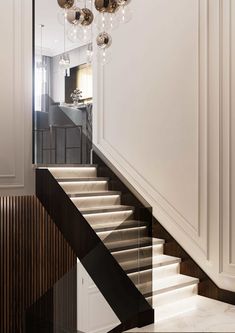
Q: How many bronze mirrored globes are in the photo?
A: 7